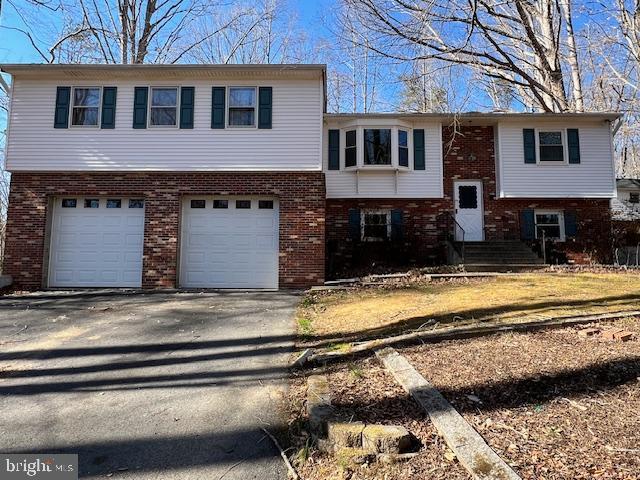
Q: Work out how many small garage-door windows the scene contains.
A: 8